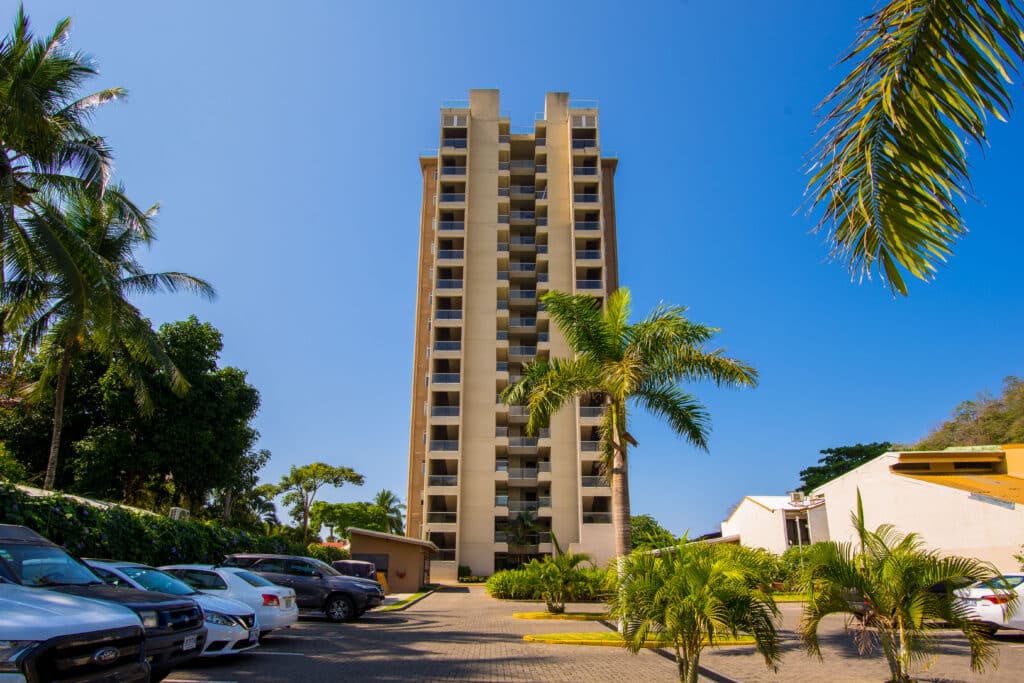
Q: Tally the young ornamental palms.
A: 3